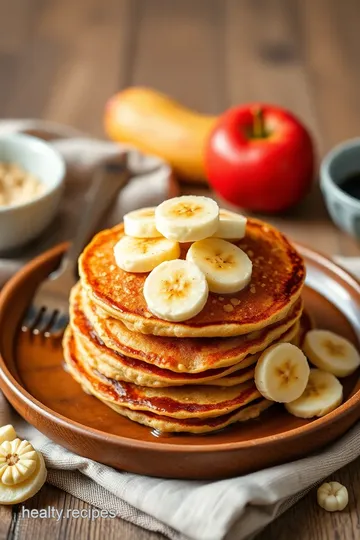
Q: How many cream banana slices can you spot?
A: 9